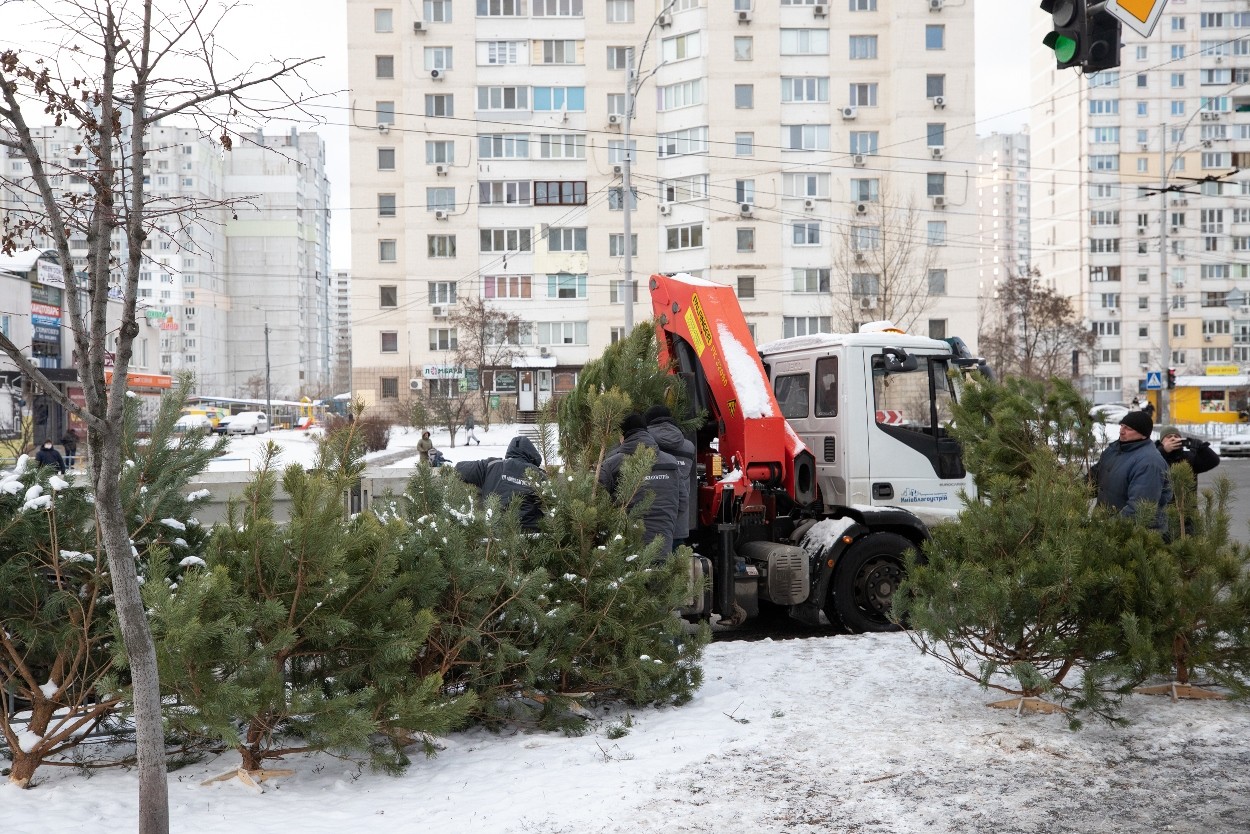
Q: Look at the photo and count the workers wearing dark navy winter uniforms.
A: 3